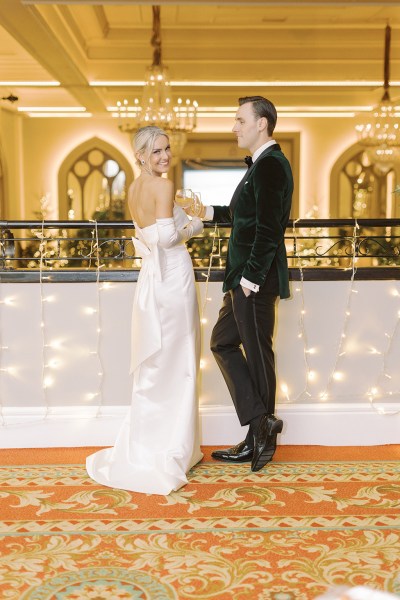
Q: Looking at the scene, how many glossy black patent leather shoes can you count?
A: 2